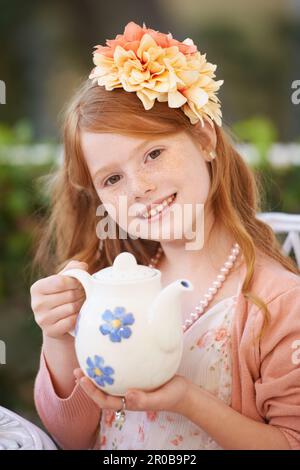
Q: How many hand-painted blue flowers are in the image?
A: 2